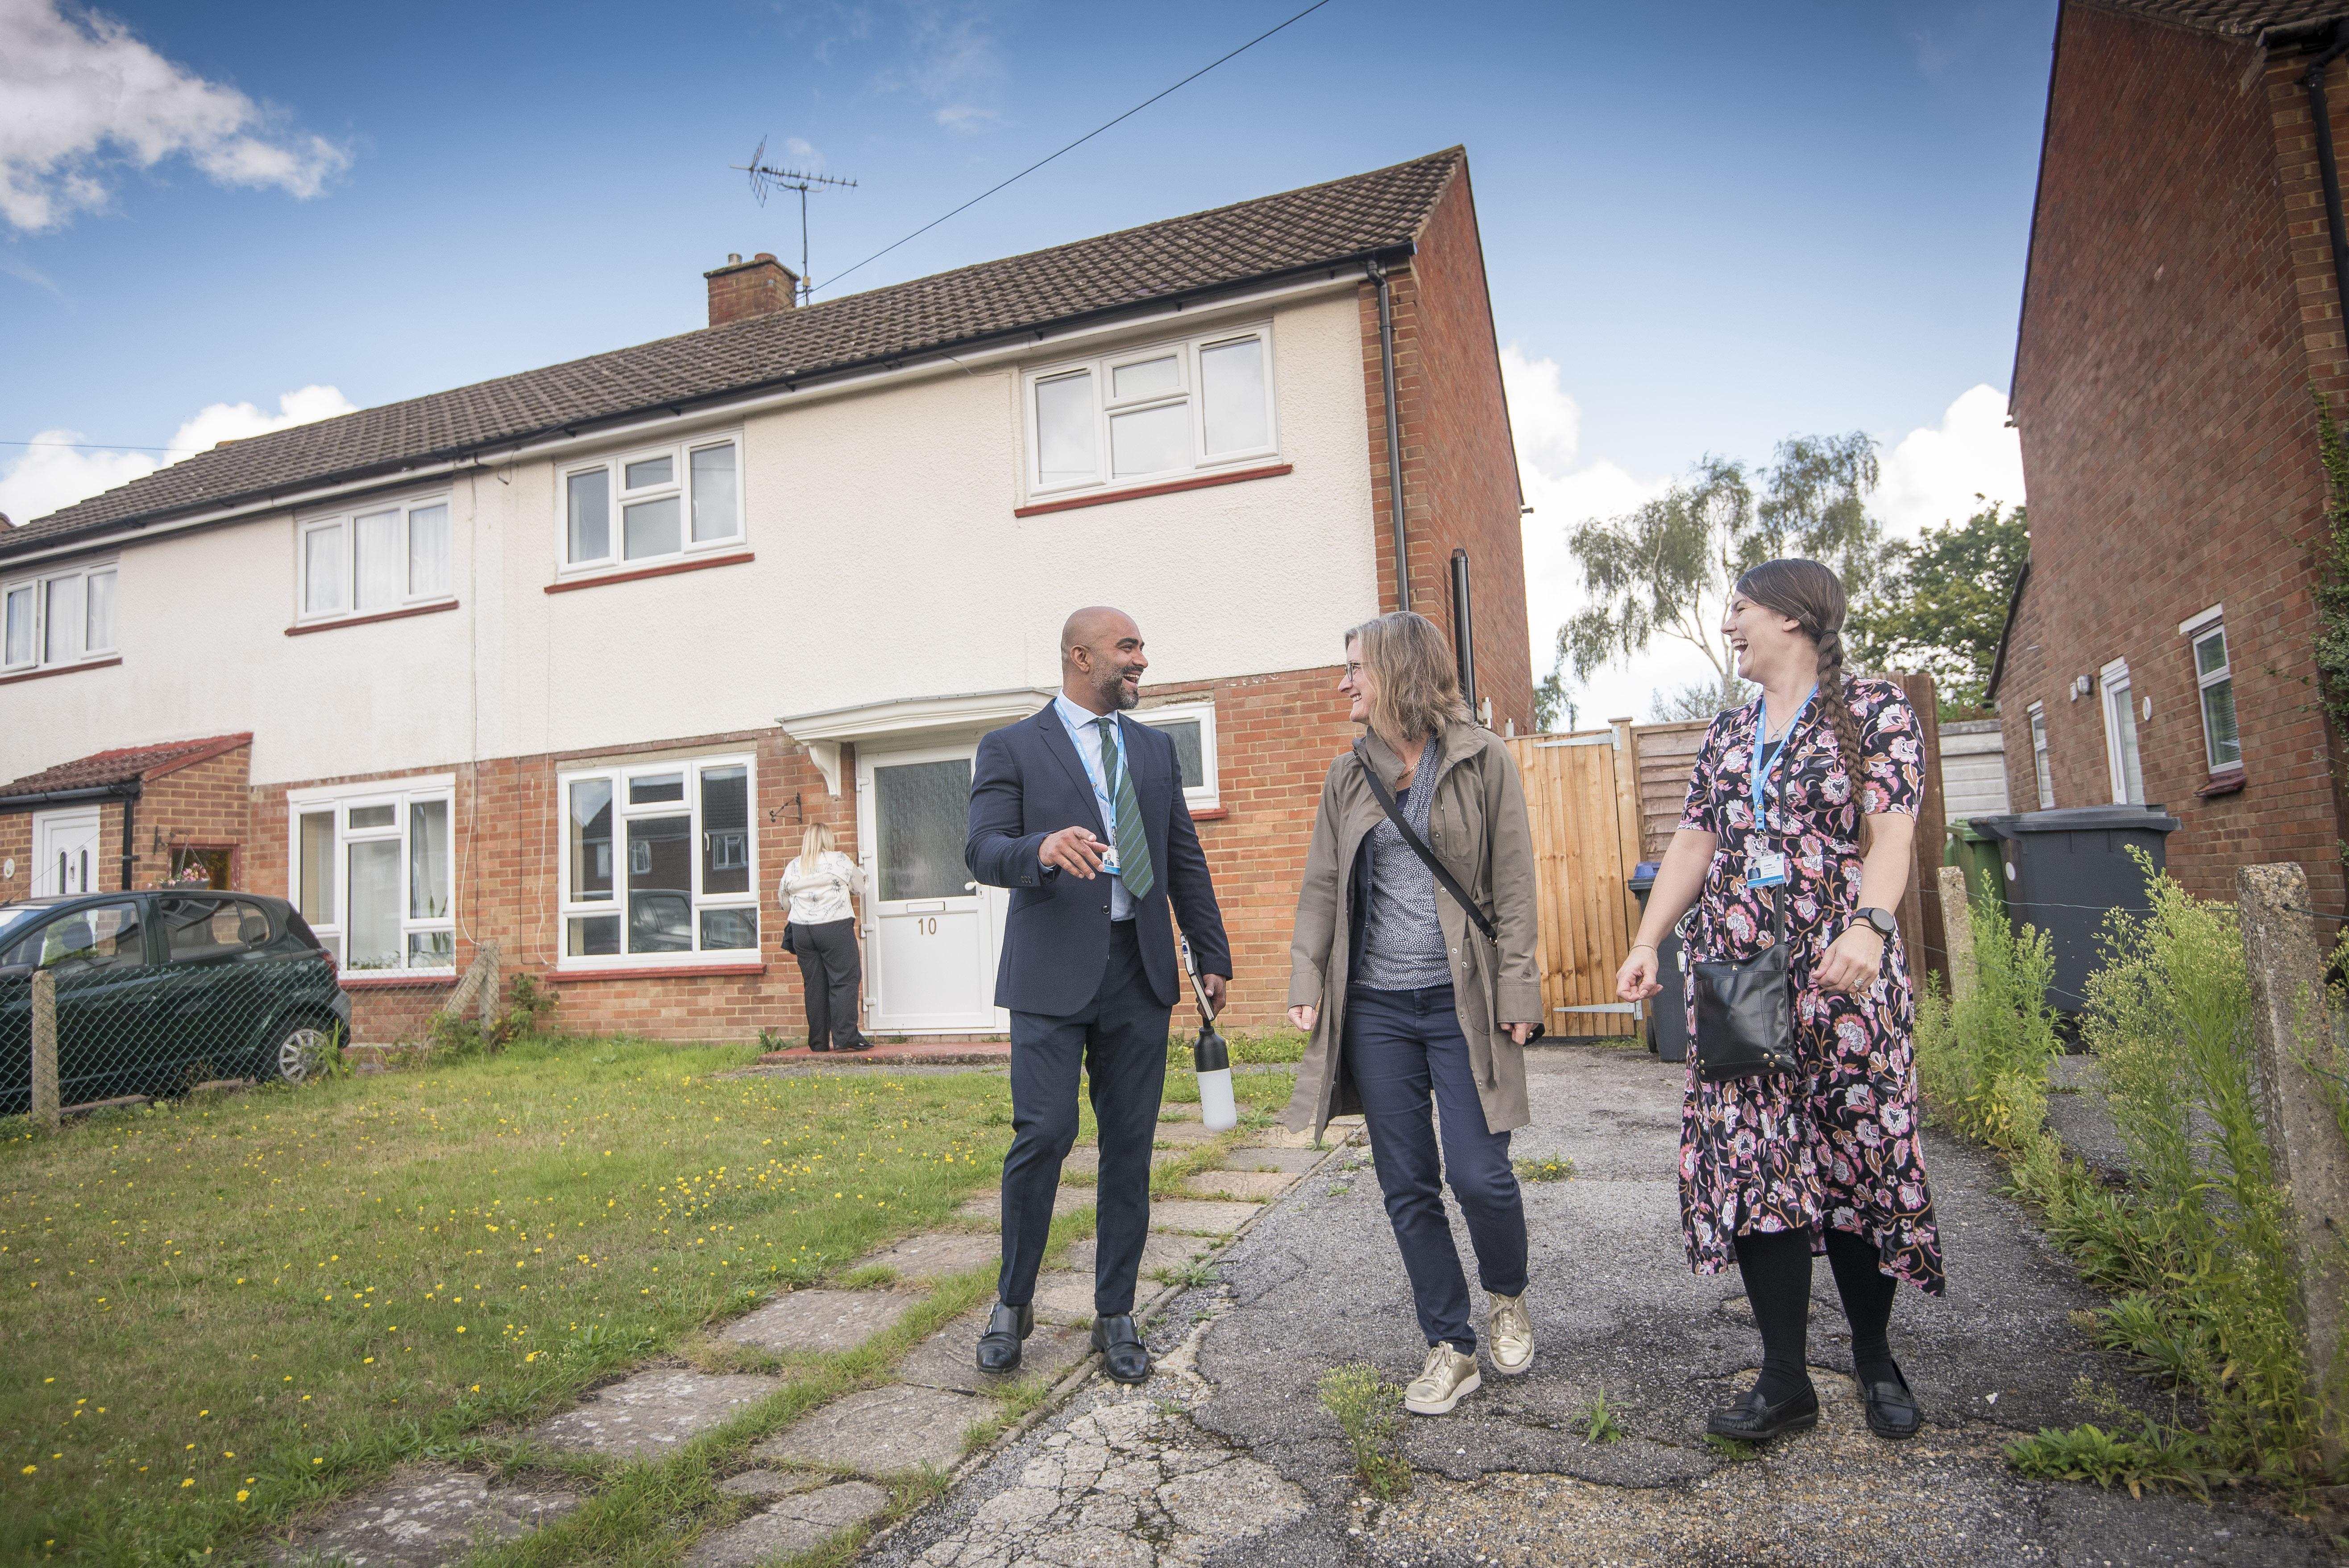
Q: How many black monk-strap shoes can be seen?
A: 2